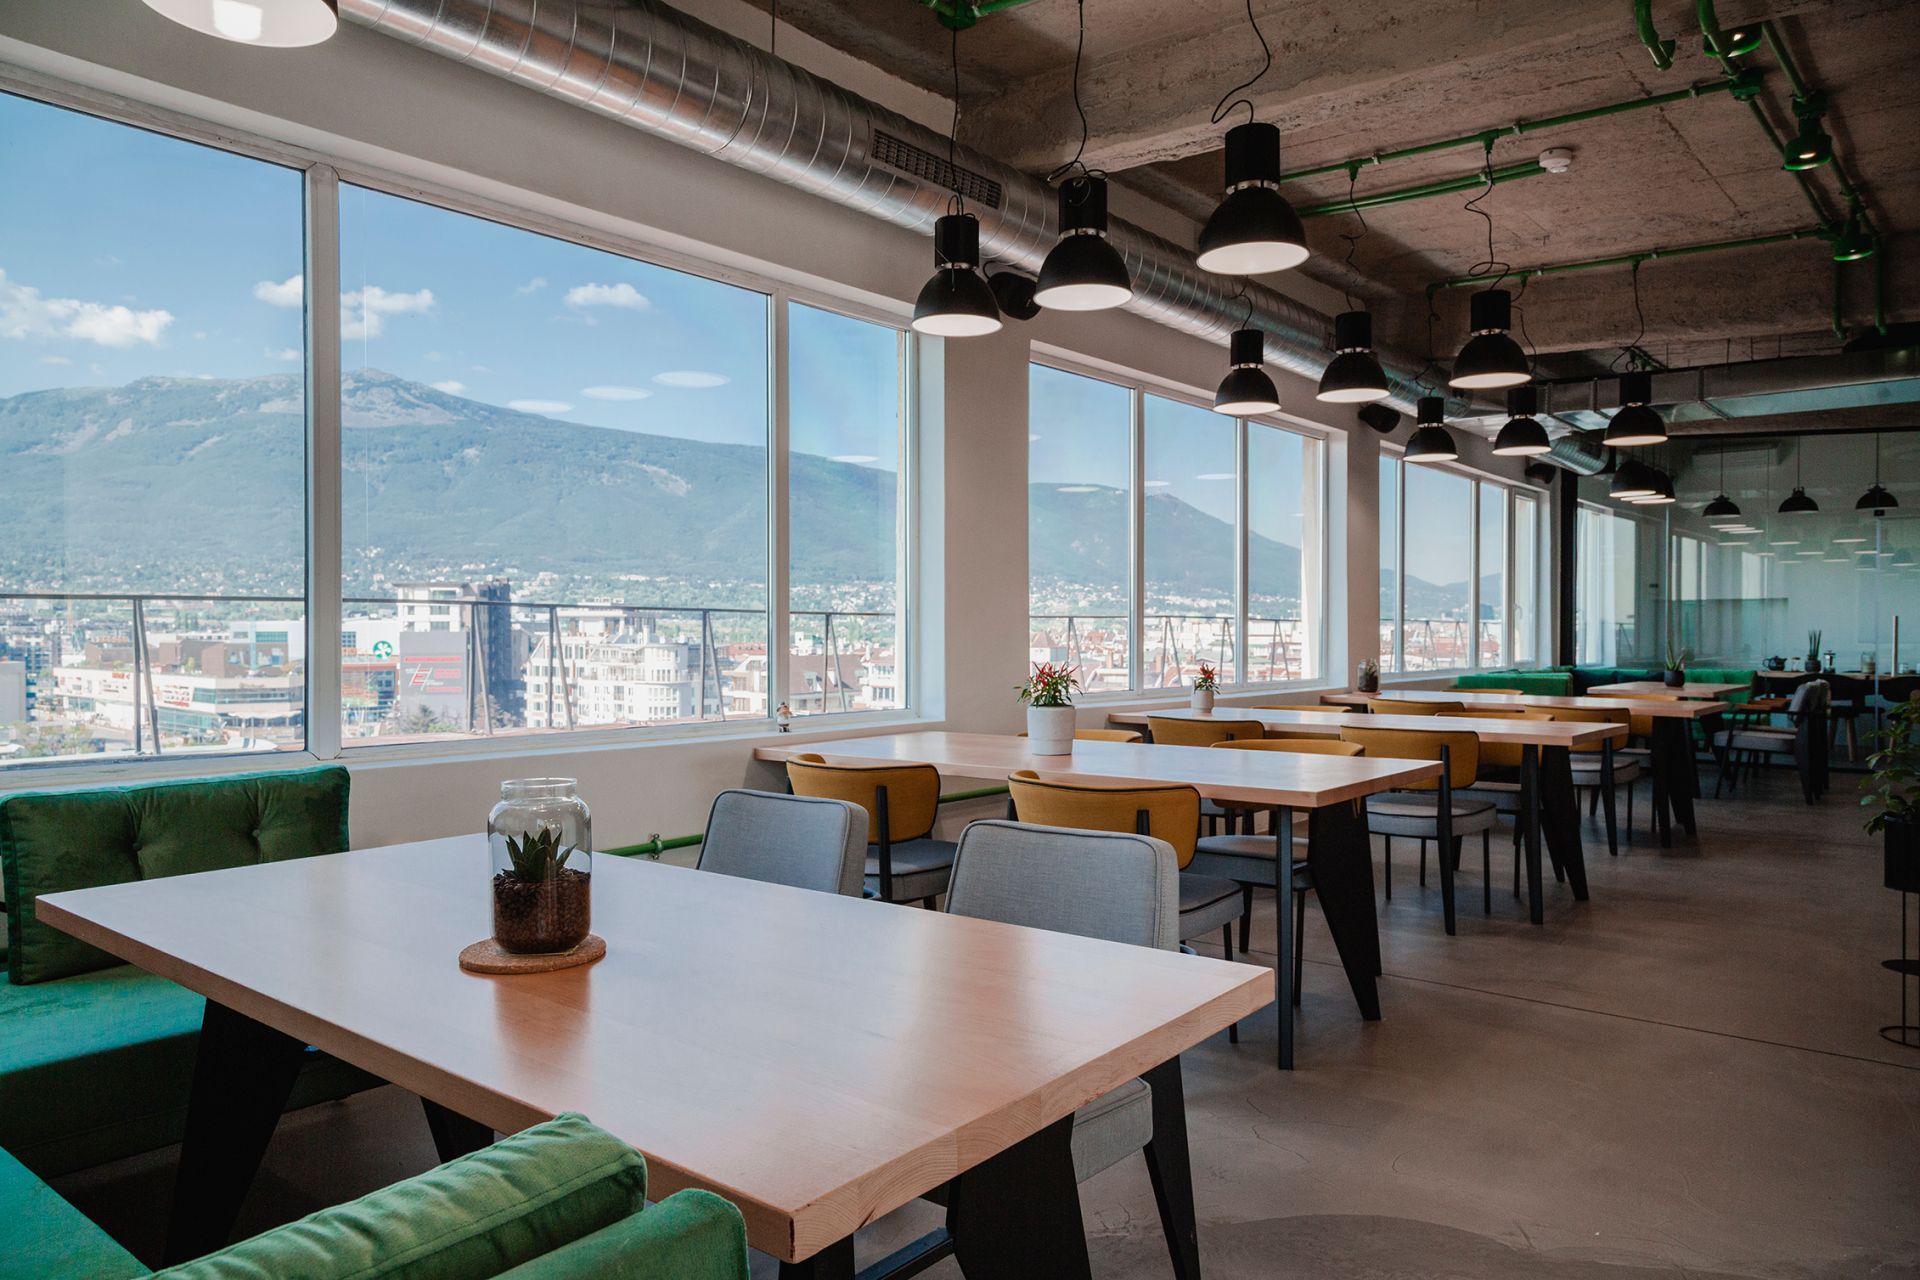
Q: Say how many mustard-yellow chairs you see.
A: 12